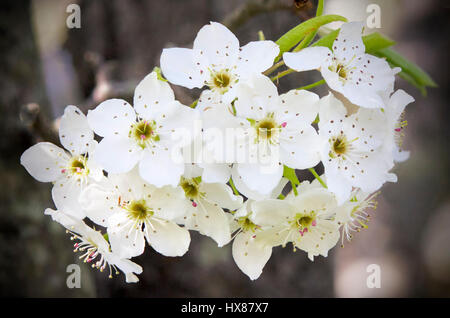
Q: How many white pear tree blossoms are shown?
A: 13